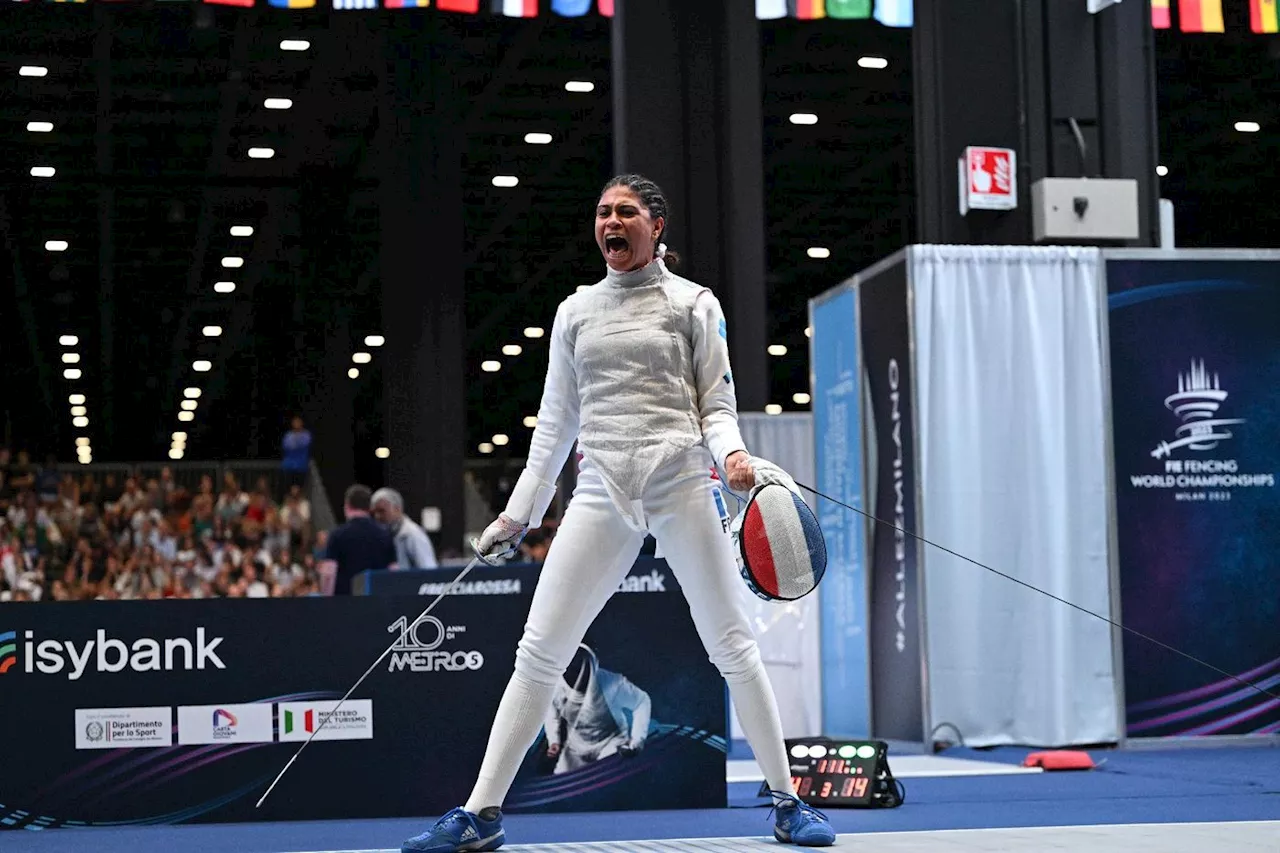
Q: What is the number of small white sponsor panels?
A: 3